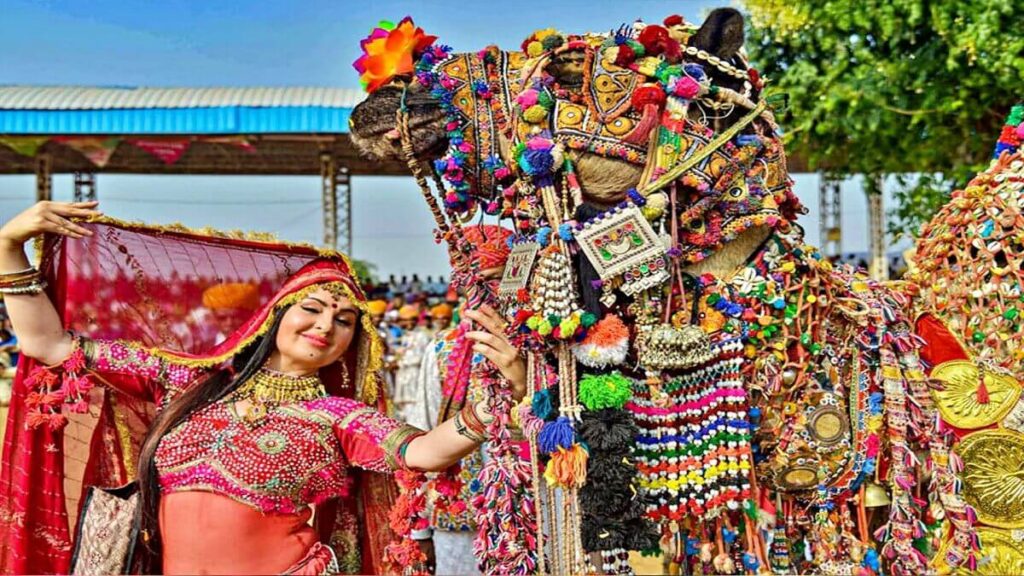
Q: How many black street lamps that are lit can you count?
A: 0